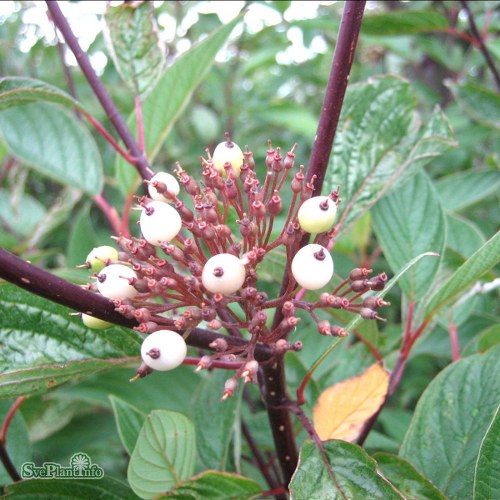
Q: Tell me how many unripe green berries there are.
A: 2